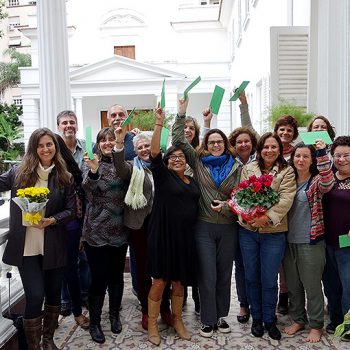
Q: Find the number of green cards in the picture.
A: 9